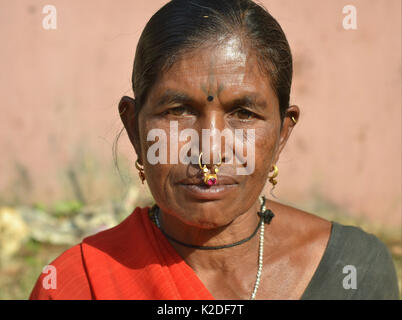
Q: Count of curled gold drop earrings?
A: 2